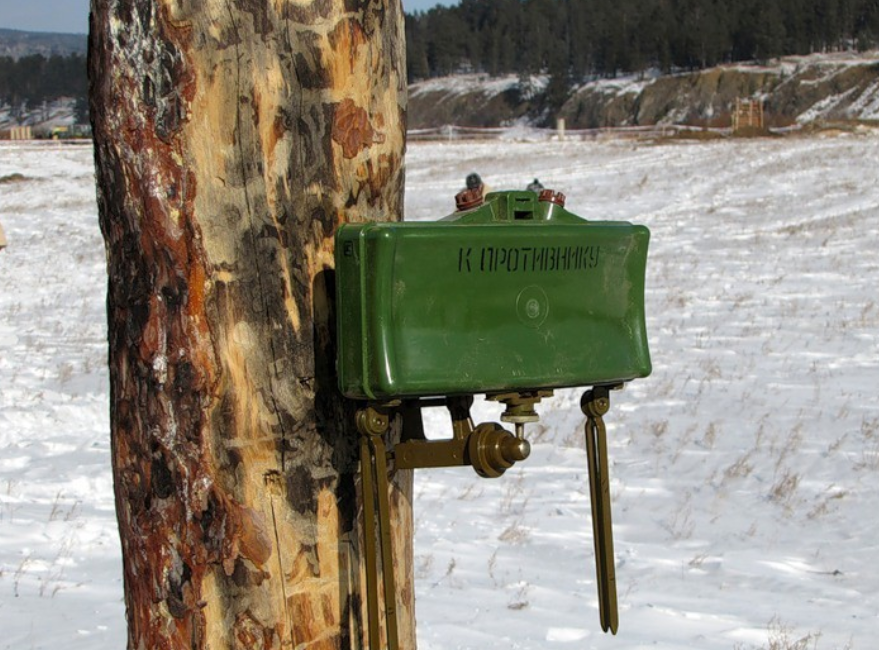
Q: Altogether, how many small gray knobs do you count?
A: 2